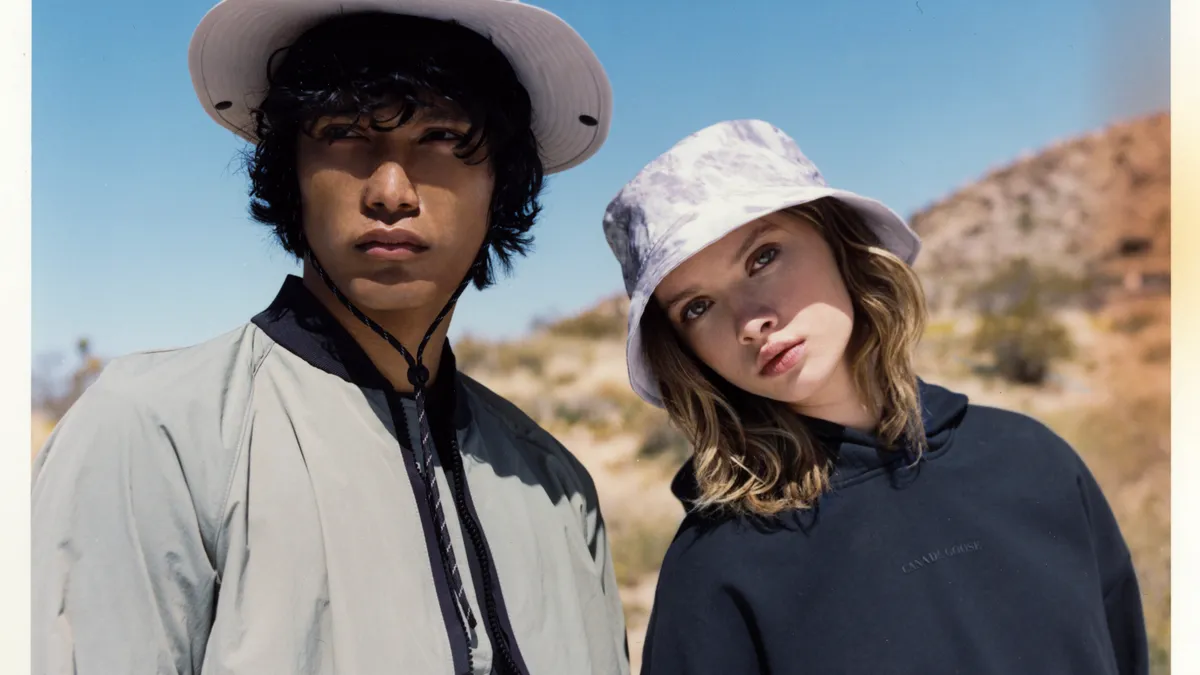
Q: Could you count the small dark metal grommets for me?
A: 2